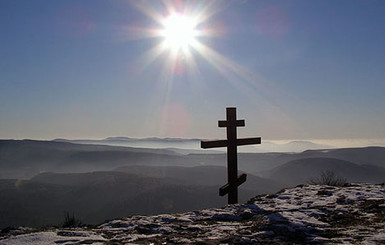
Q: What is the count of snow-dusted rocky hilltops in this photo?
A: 1